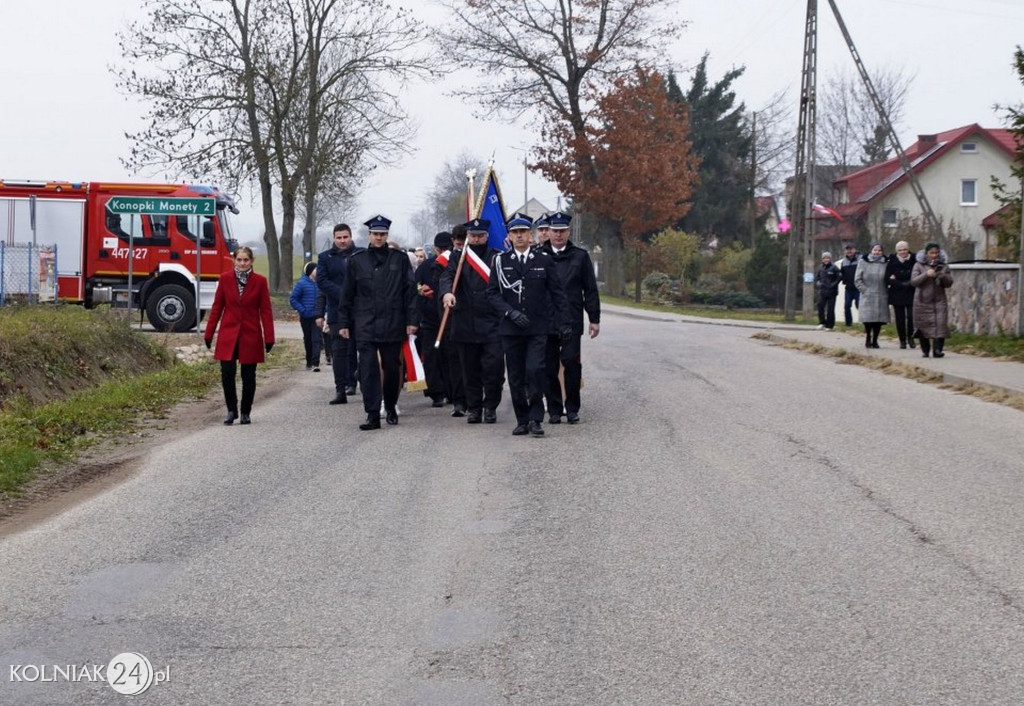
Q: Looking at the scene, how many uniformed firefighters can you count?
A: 5